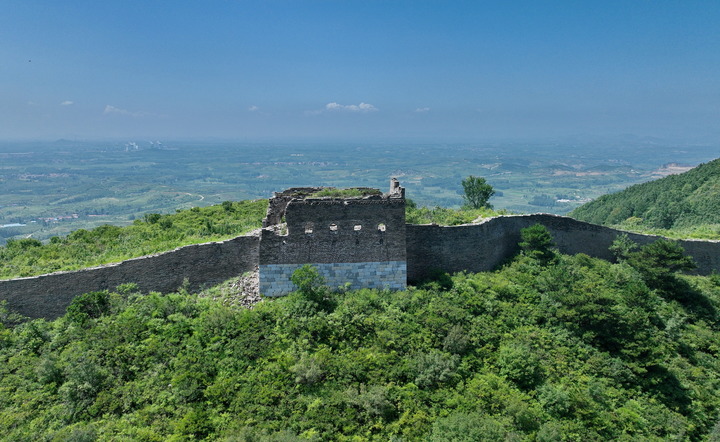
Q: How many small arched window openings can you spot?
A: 4